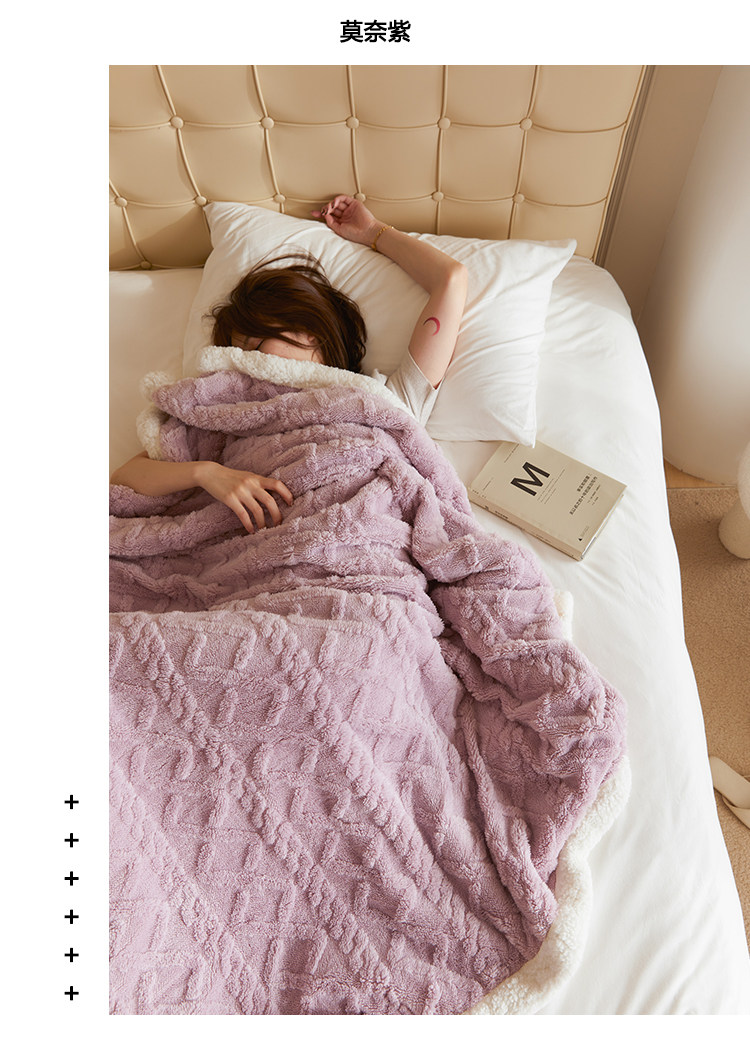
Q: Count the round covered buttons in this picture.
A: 12